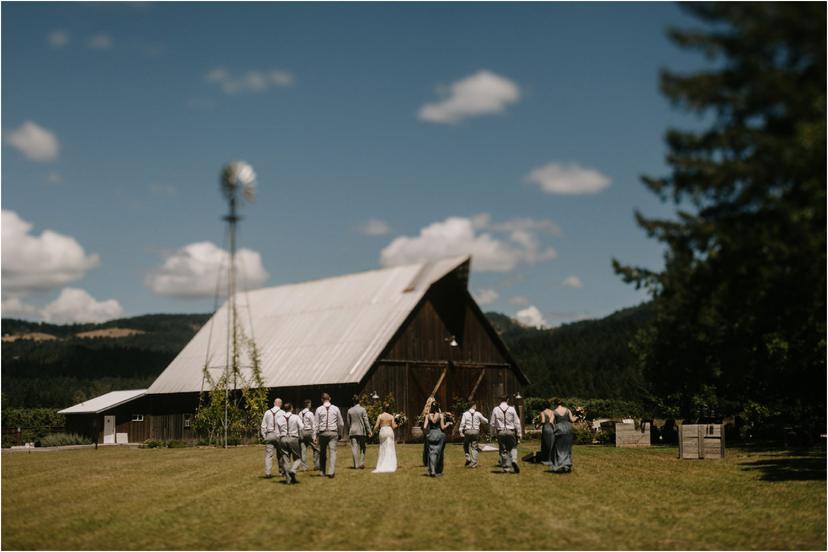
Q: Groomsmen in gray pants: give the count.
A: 6